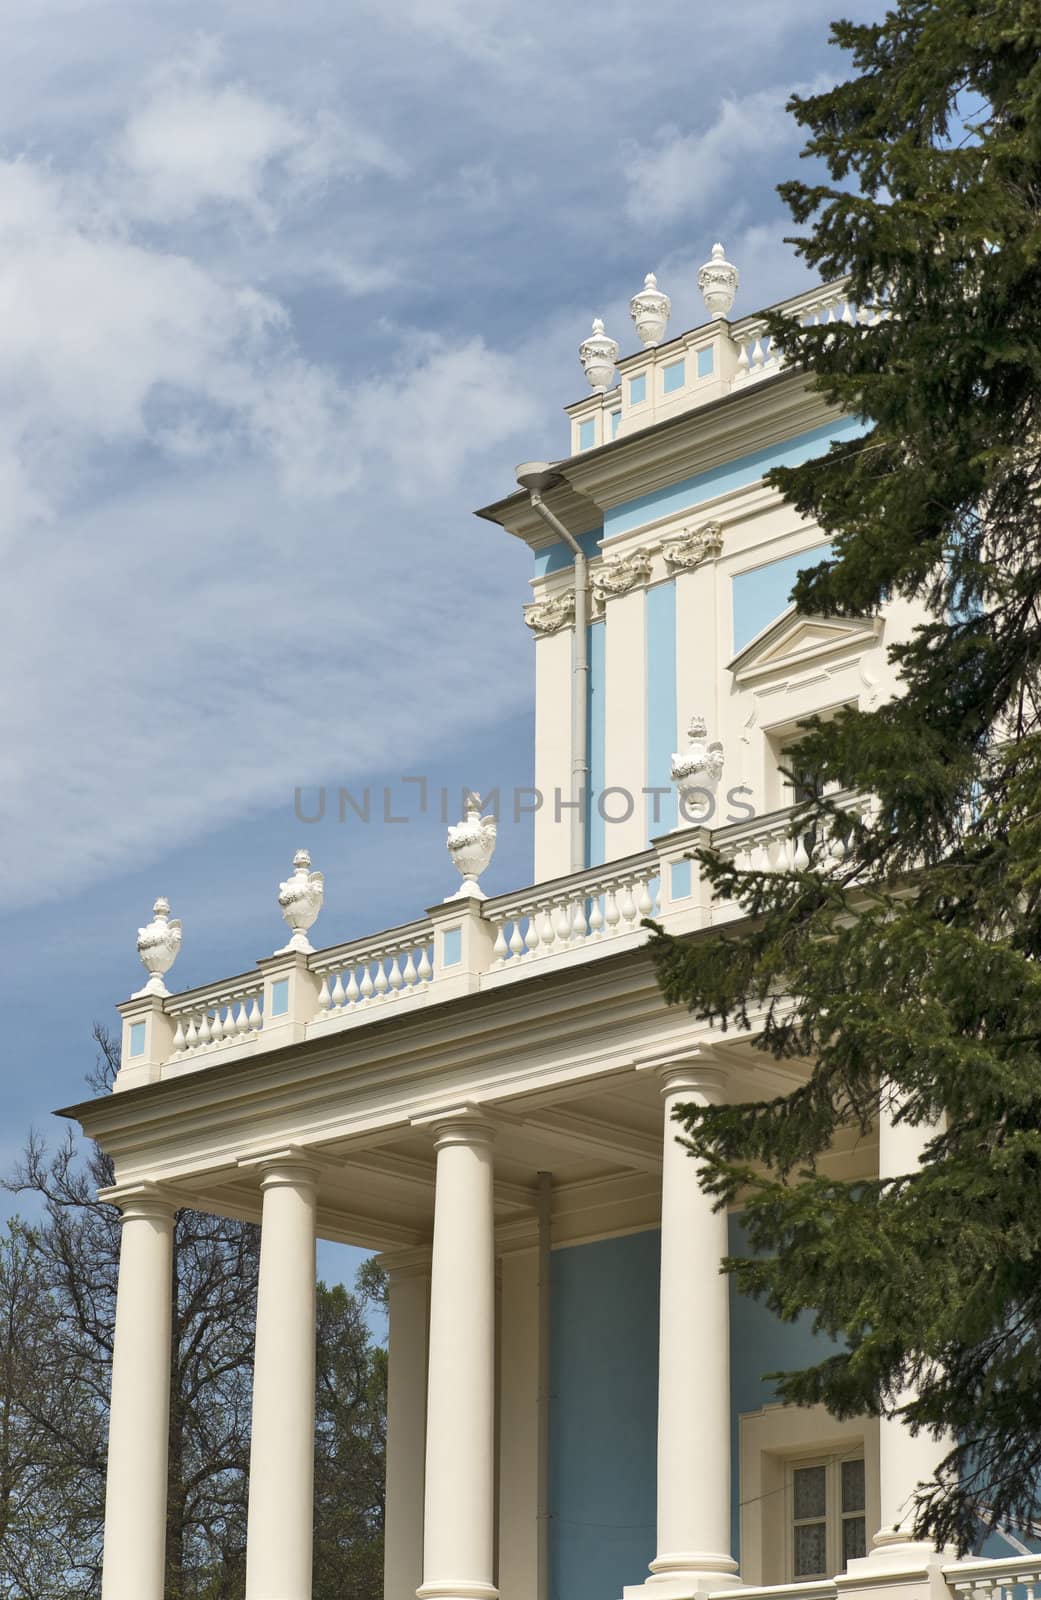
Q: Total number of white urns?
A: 7